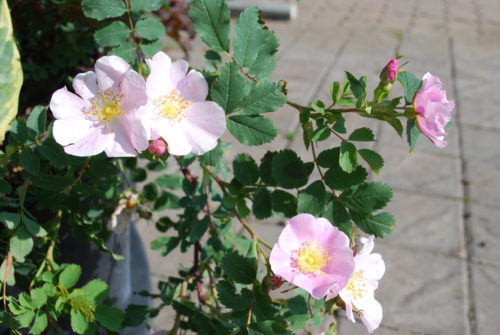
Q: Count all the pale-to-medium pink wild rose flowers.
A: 5